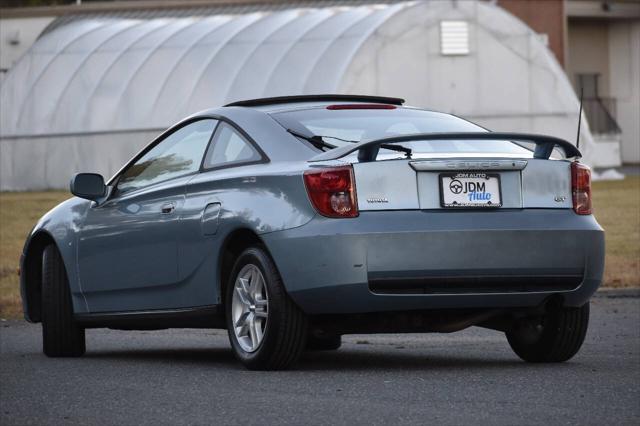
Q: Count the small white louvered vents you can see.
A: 1